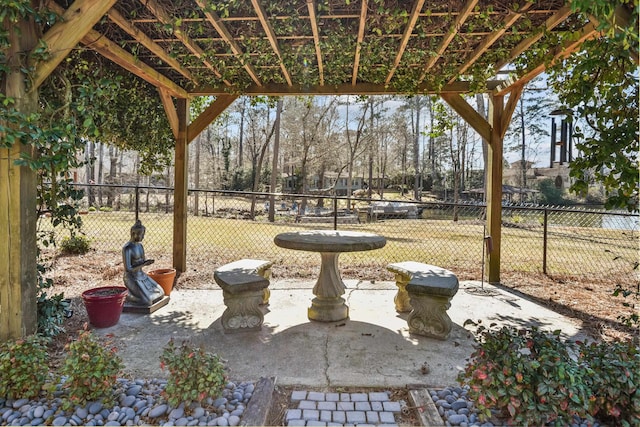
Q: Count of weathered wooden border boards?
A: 2